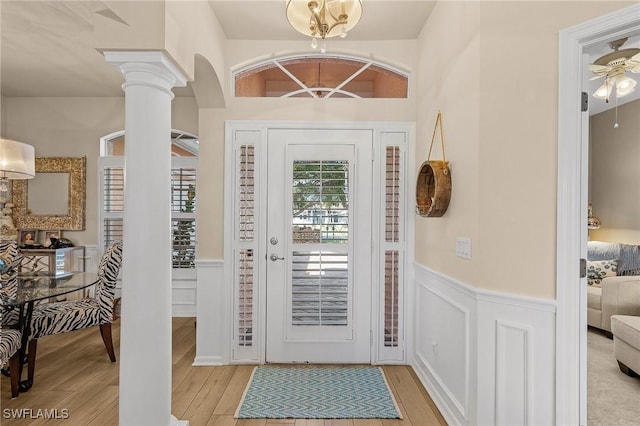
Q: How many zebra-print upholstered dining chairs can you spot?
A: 3